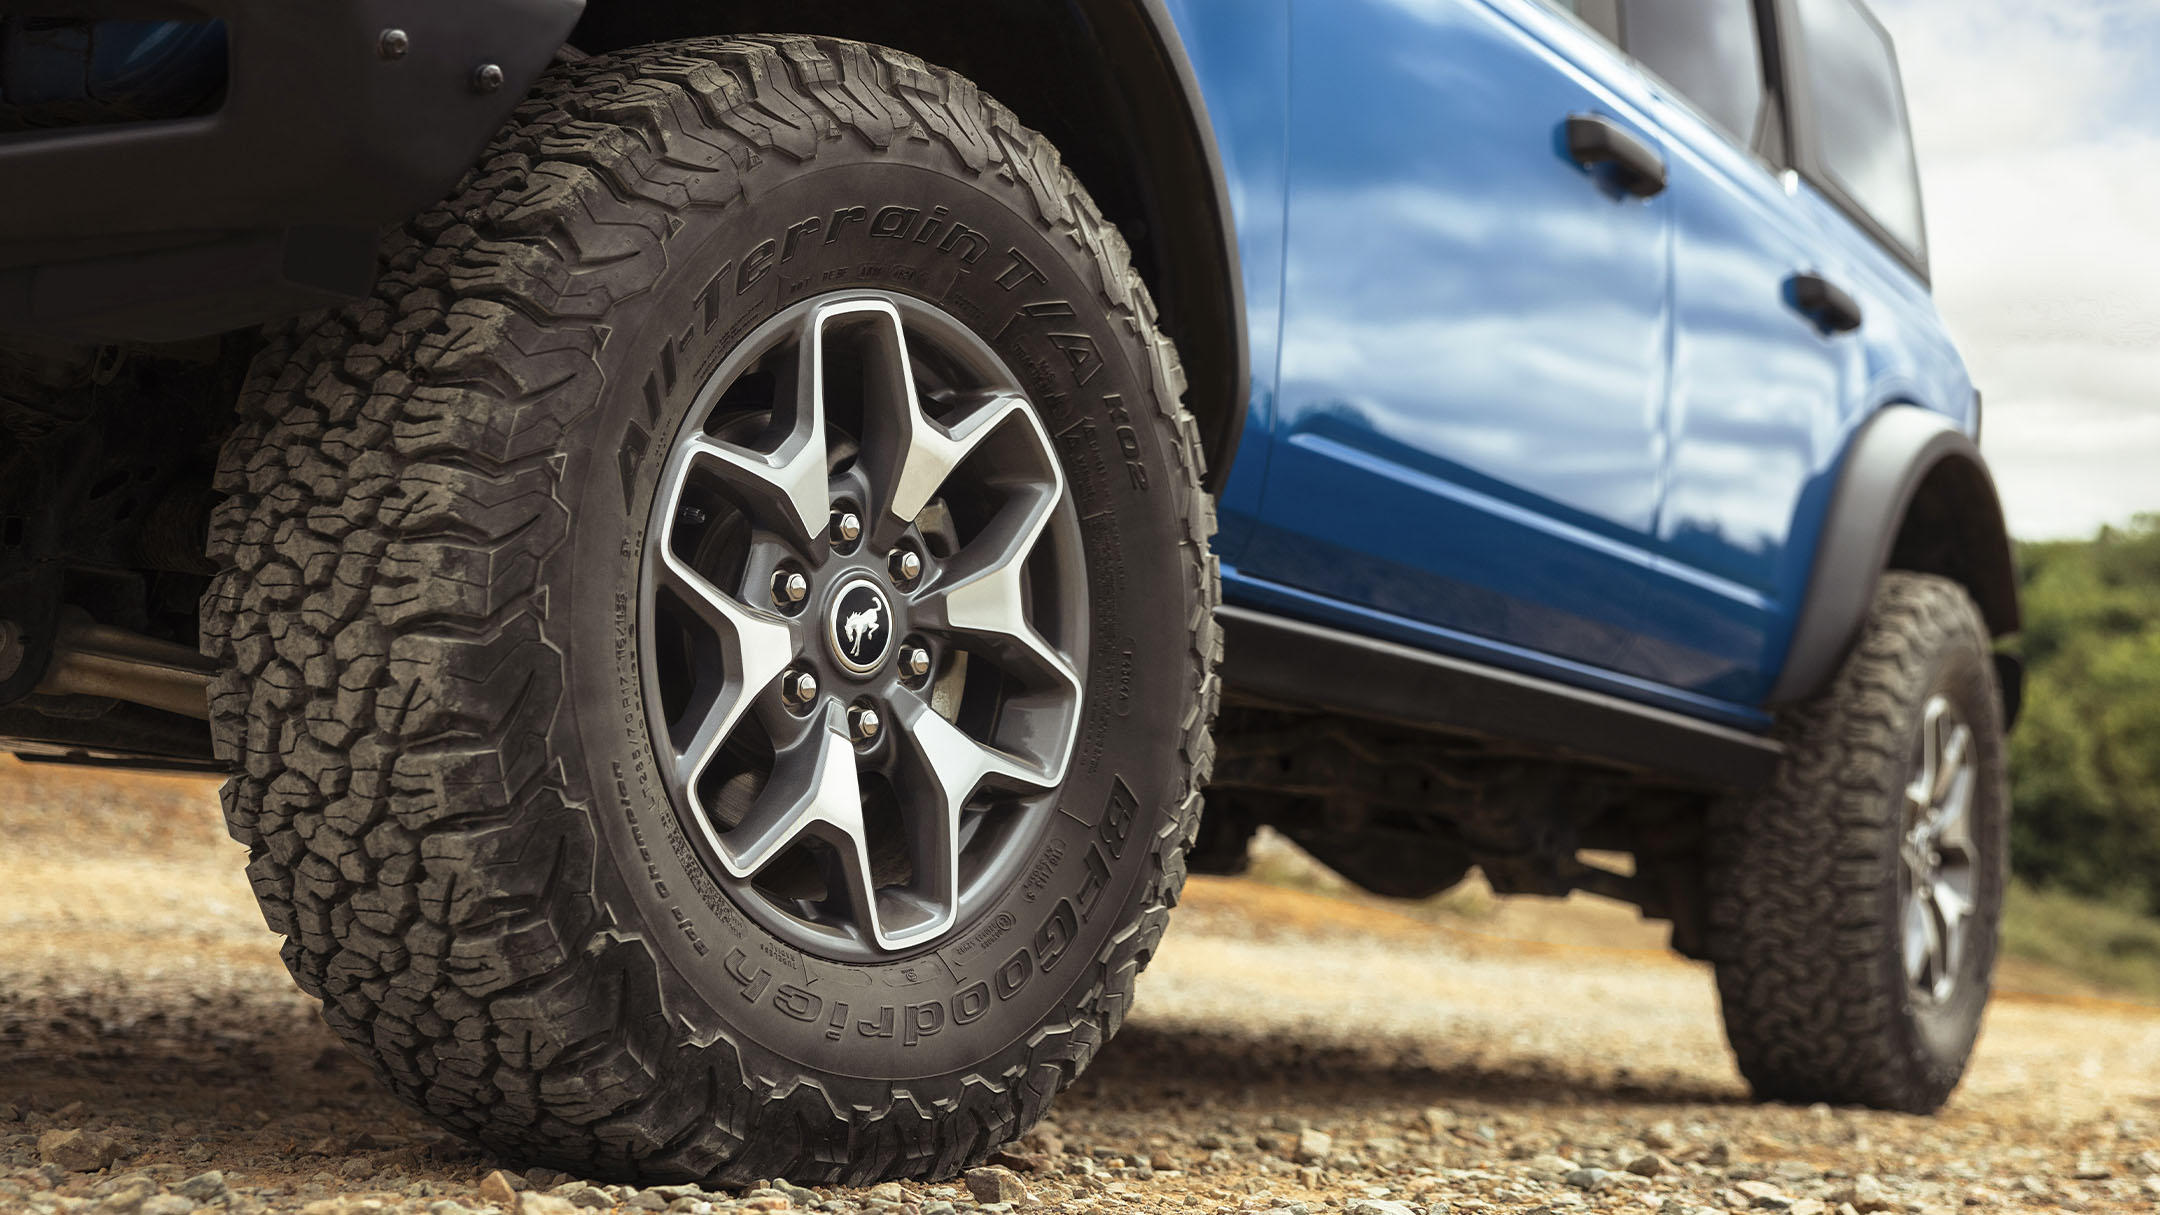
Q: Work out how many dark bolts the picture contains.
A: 2